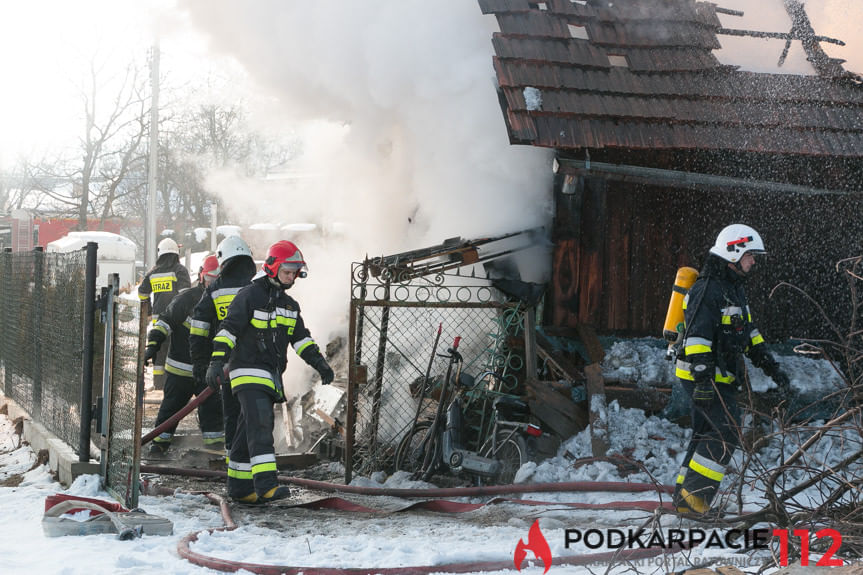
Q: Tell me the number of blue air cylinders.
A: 0